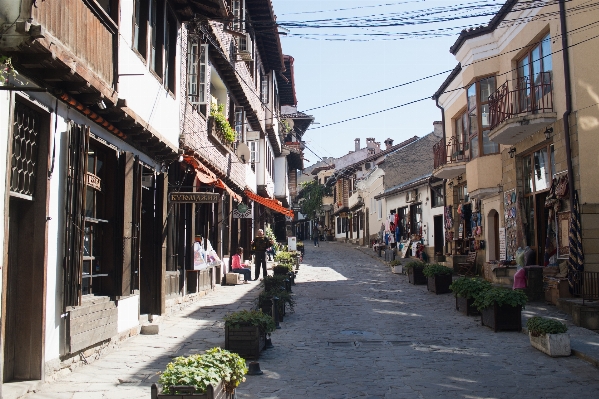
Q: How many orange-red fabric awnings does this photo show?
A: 2